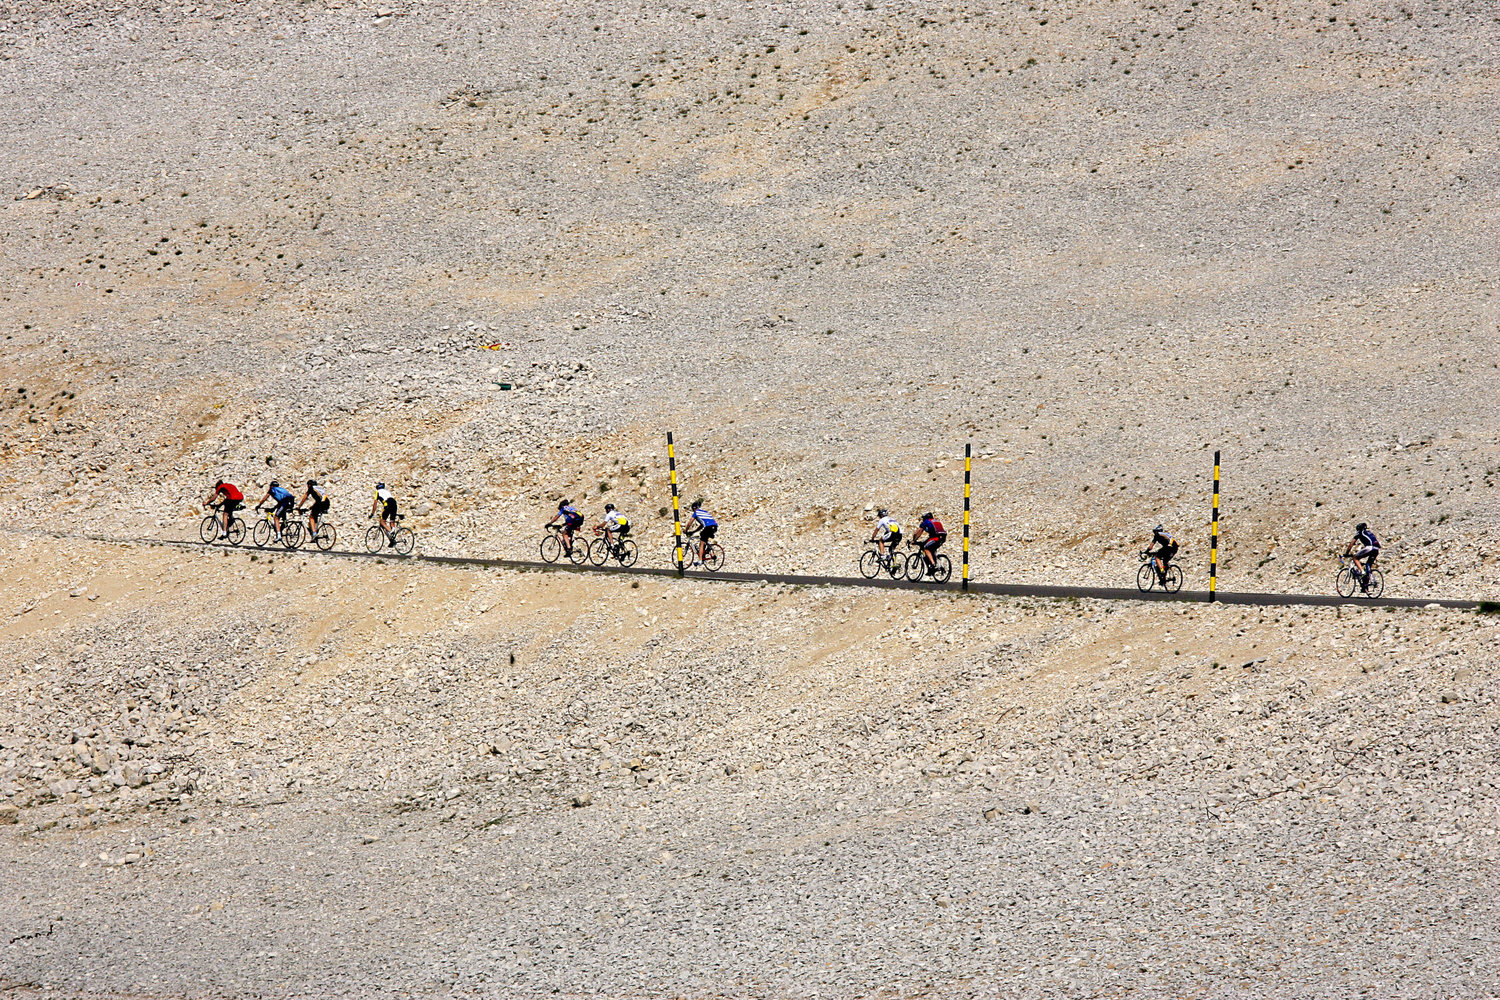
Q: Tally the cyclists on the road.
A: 11